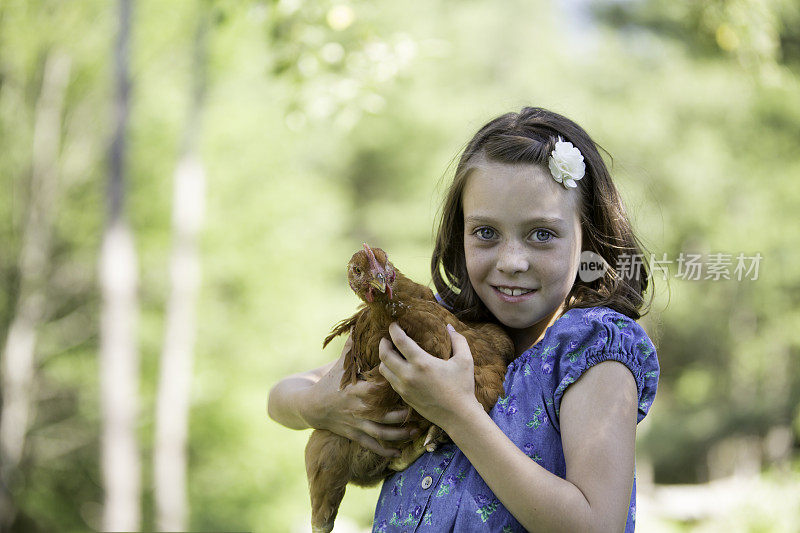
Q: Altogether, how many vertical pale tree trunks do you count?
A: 3